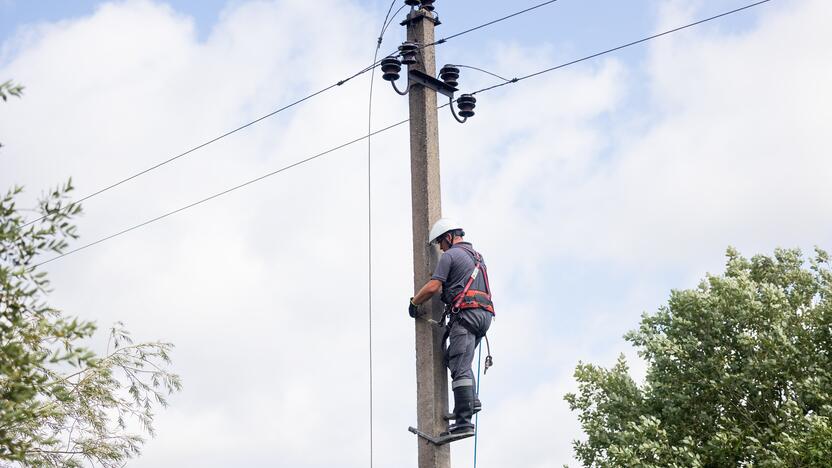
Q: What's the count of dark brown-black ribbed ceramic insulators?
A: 6